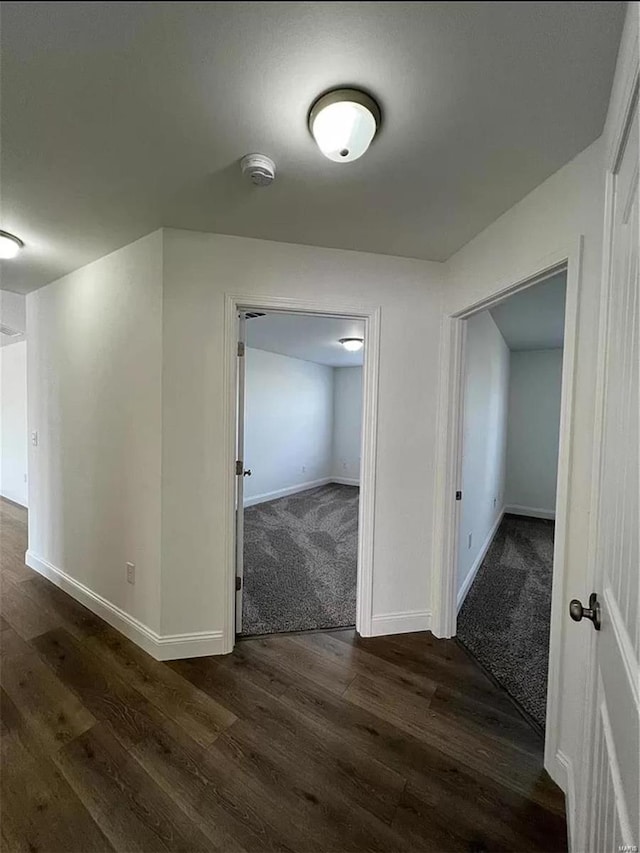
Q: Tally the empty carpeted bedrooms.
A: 2